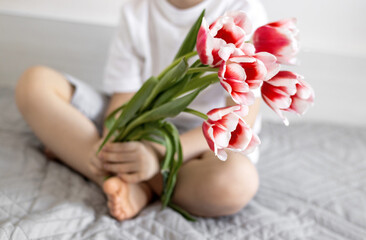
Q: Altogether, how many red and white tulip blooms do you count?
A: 5